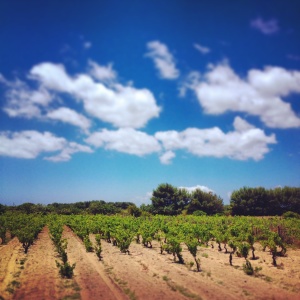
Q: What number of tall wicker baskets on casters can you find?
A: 0